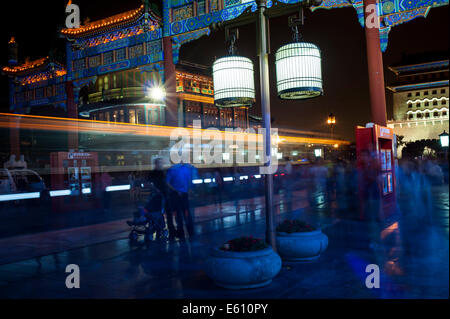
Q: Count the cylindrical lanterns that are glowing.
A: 2